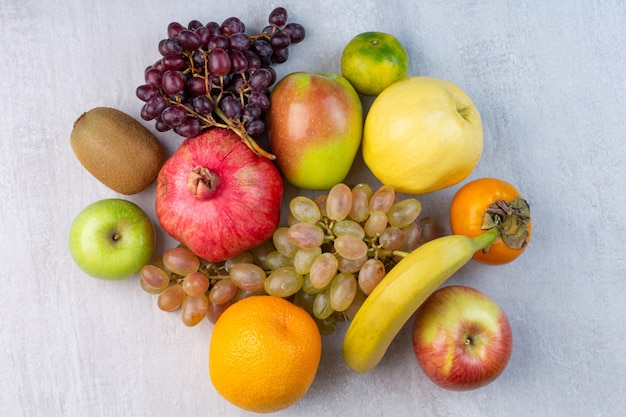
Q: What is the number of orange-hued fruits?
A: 2